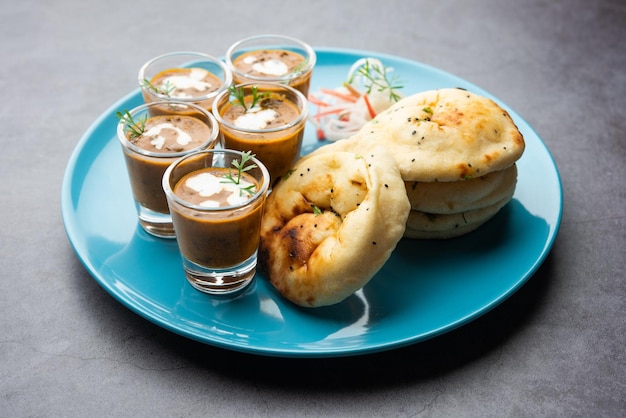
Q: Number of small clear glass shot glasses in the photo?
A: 5